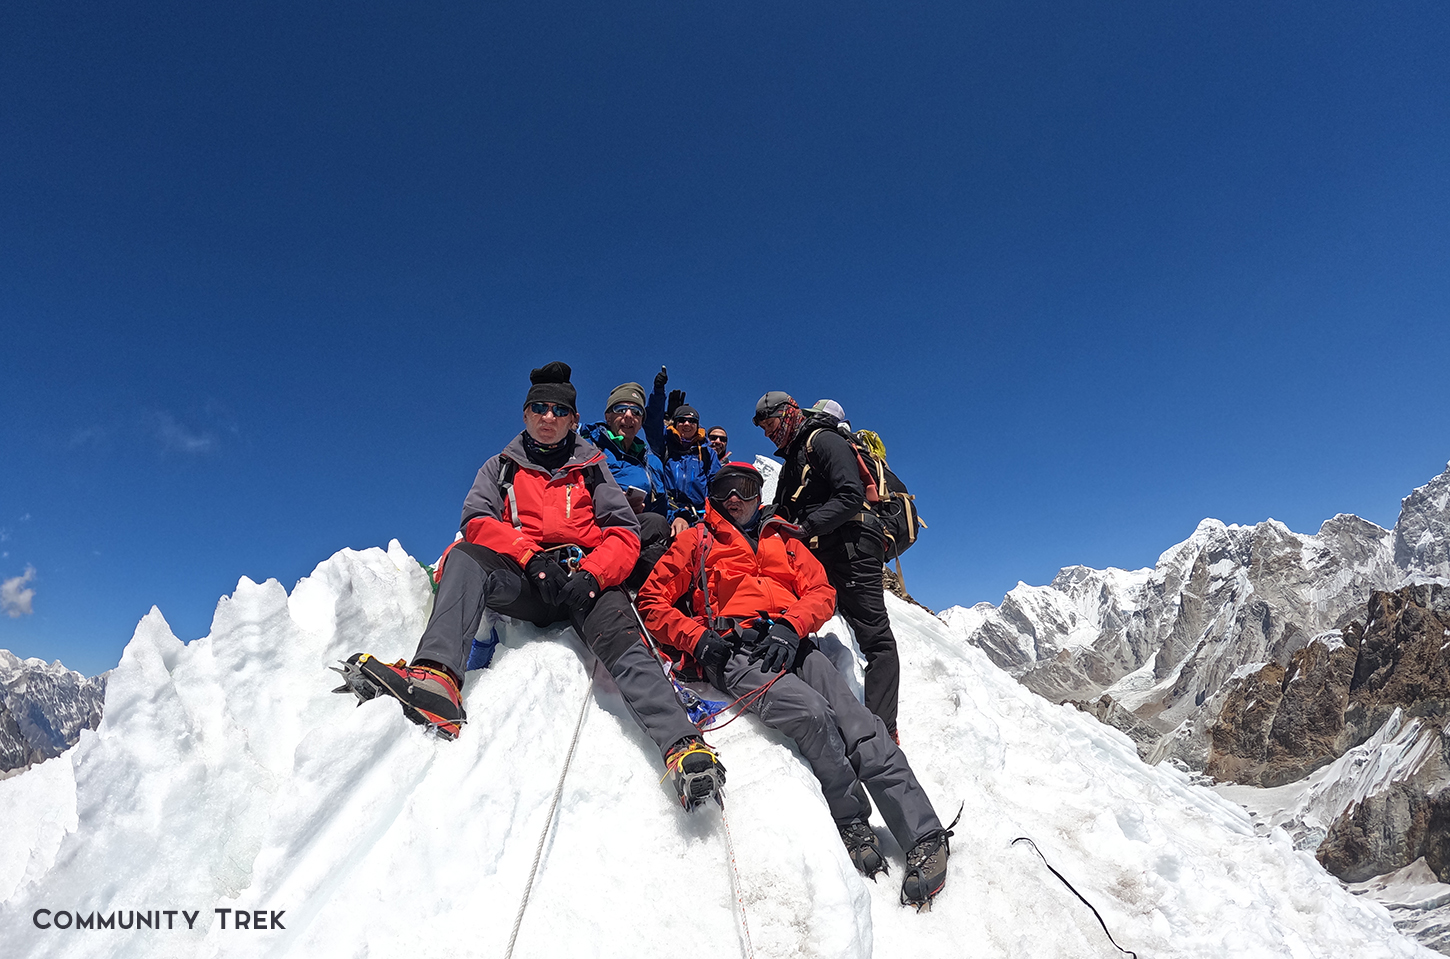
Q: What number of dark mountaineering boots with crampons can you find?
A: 2